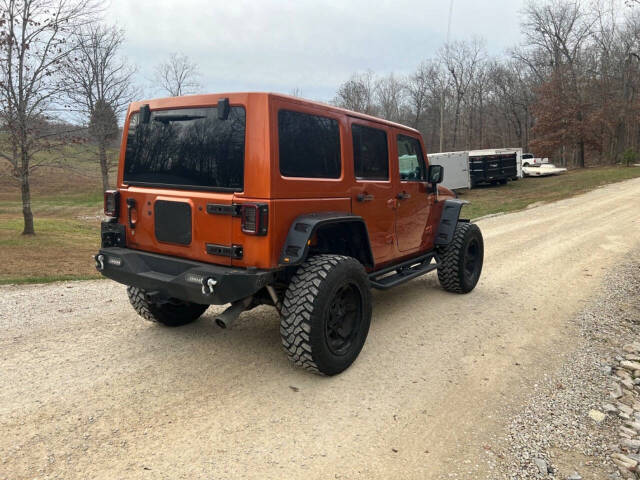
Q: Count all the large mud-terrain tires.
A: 3